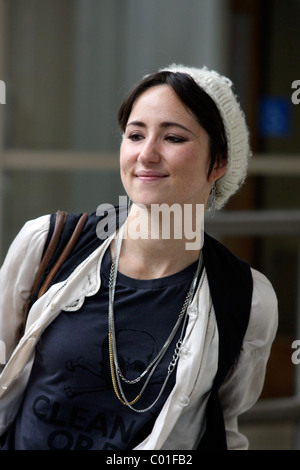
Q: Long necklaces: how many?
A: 3